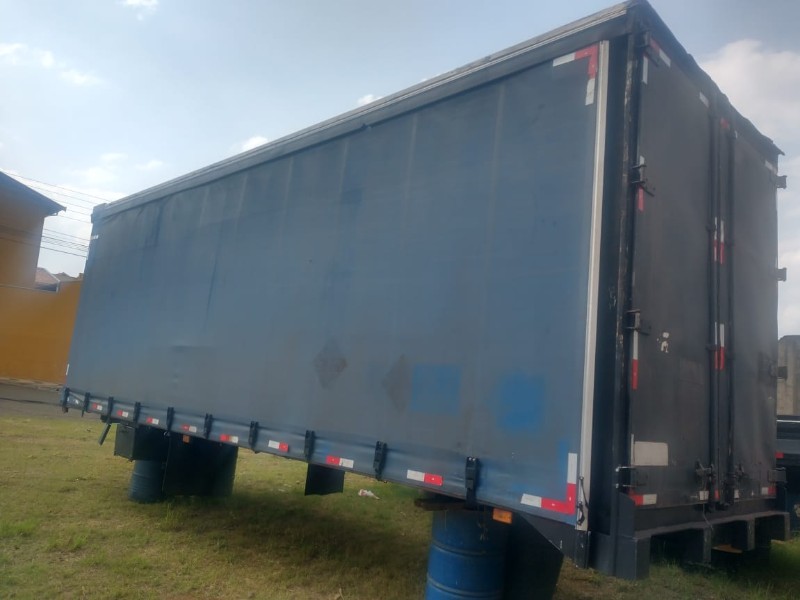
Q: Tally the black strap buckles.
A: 10